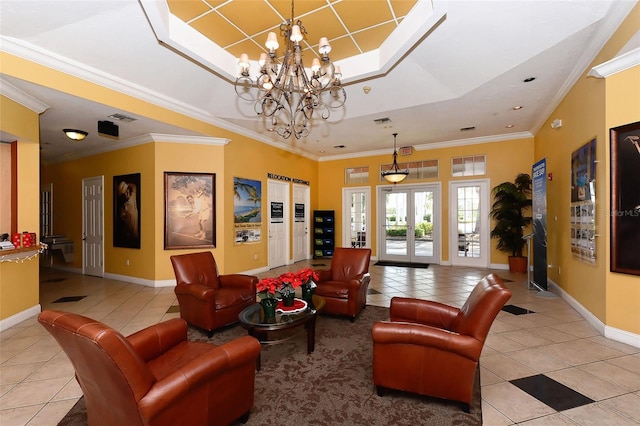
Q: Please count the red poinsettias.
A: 3